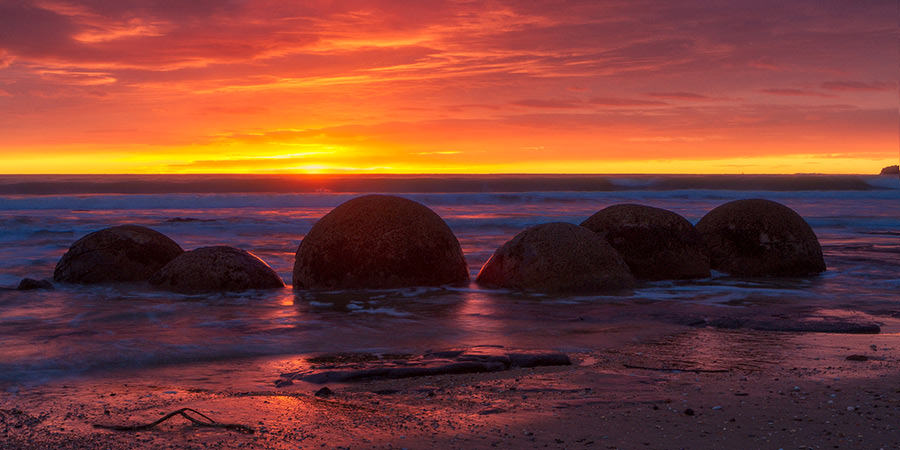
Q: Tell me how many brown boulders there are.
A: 6